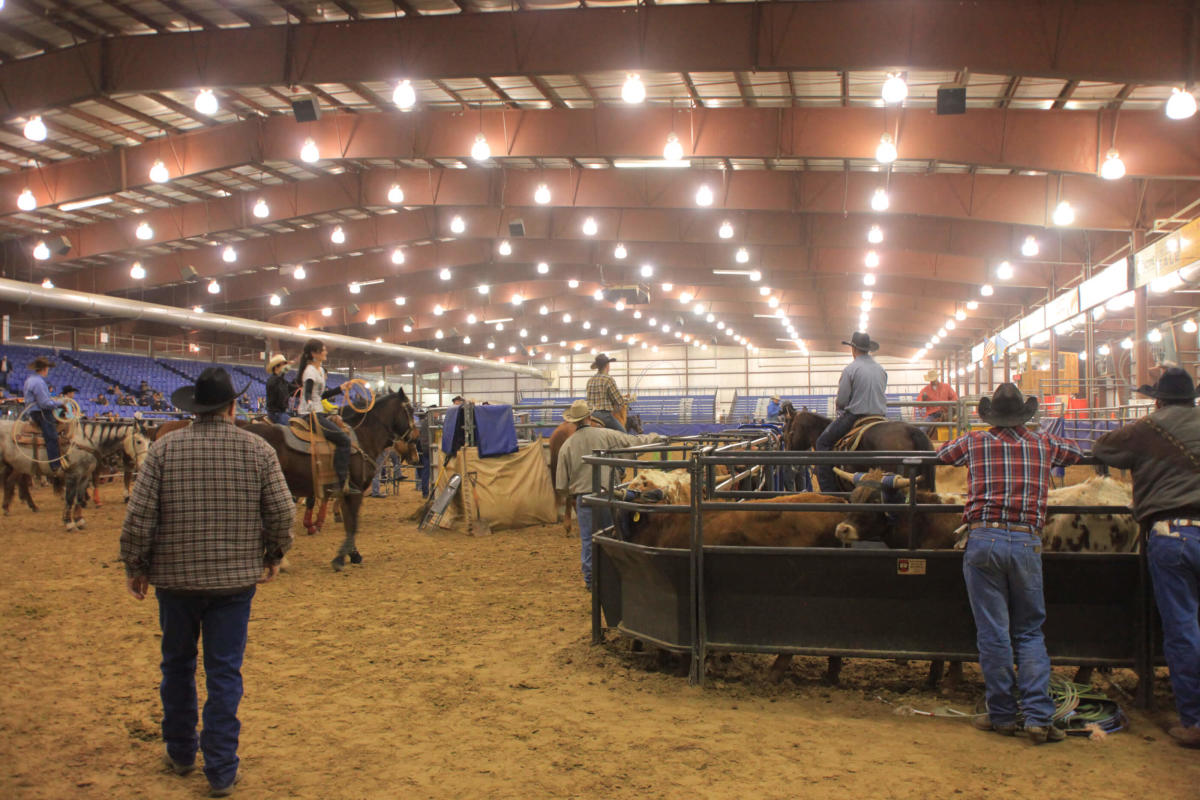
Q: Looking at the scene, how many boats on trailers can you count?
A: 0